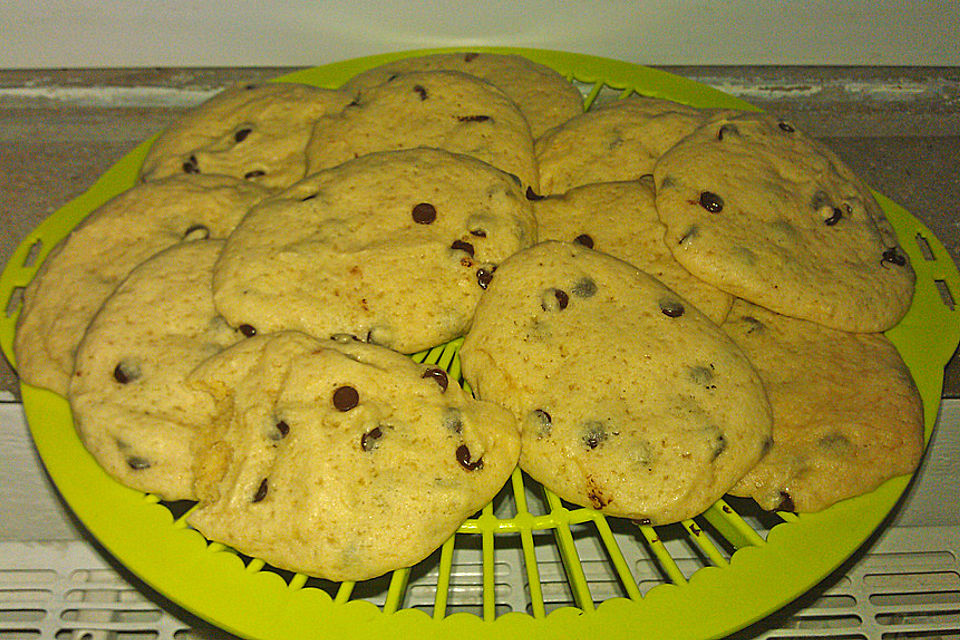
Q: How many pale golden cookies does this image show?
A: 12